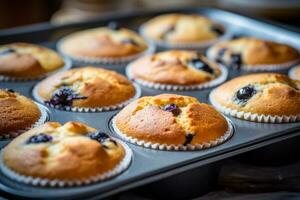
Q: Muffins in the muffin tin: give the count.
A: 11